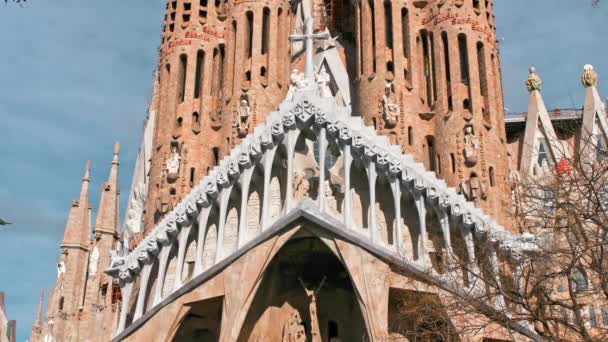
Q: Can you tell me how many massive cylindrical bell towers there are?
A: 4